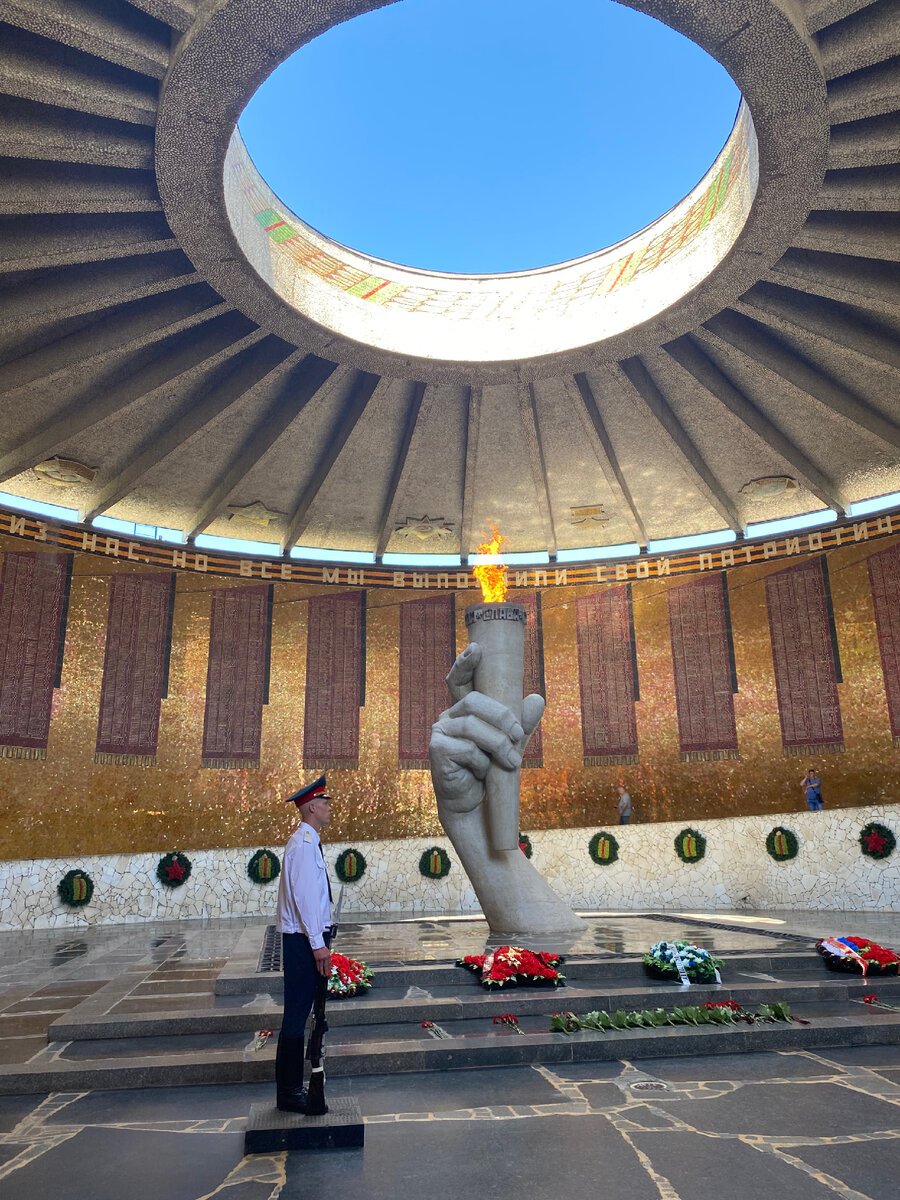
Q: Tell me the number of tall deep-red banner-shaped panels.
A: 10